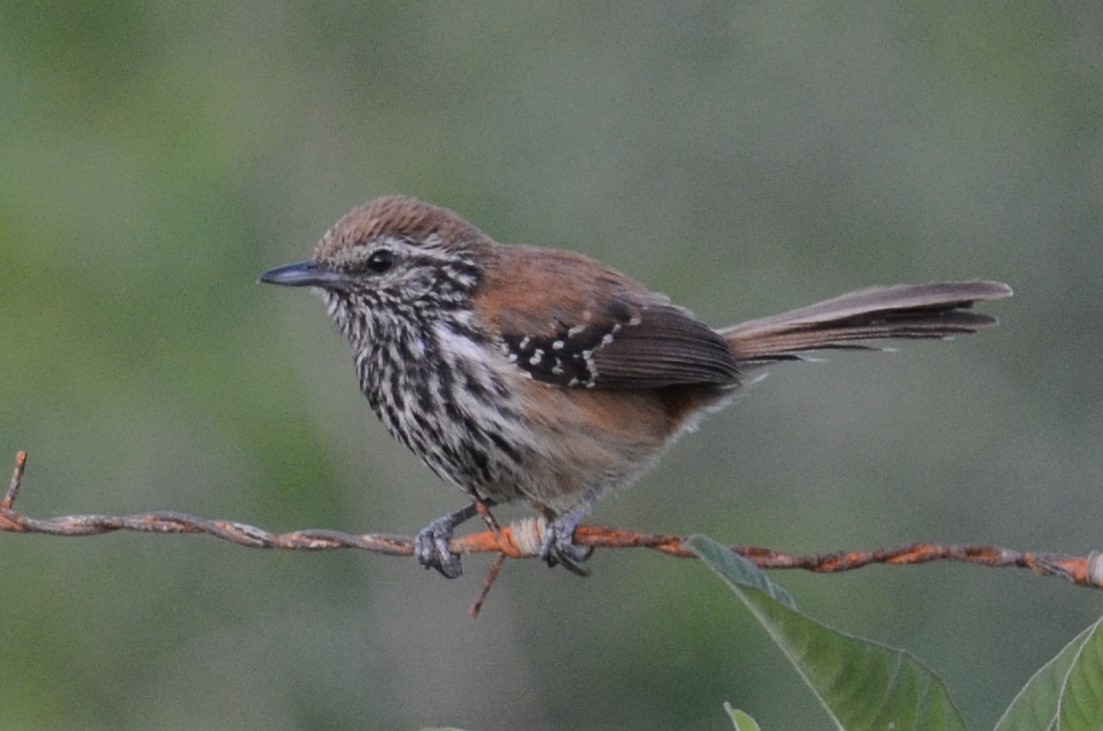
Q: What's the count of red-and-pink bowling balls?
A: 0